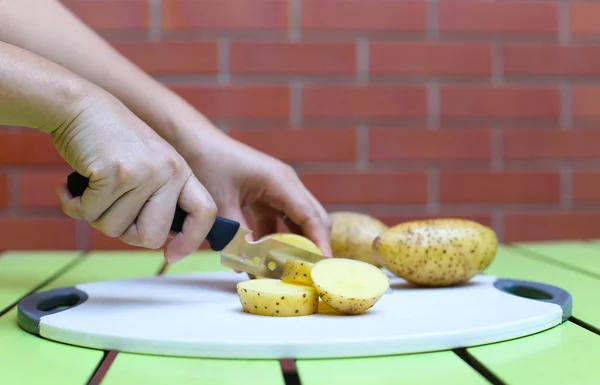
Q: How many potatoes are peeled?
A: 0